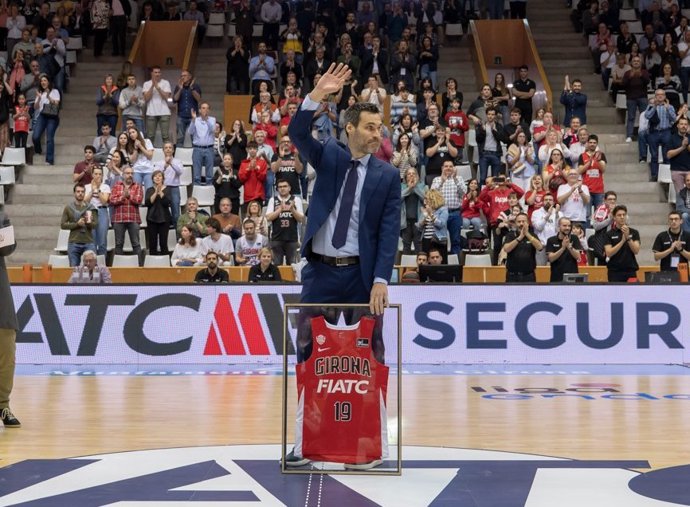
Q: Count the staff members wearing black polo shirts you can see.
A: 6